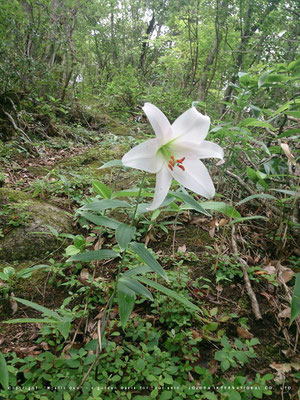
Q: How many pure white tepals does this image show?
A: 6